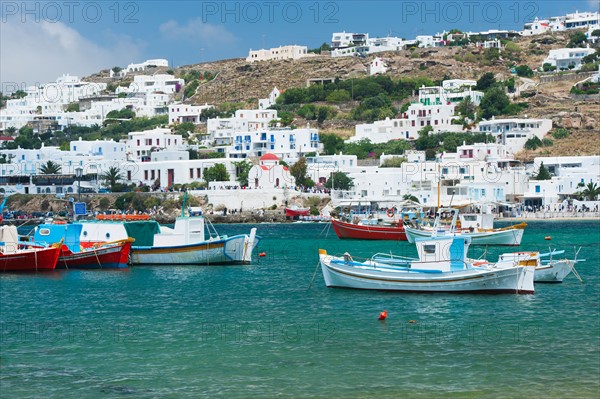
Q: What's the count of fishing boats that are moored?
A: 7